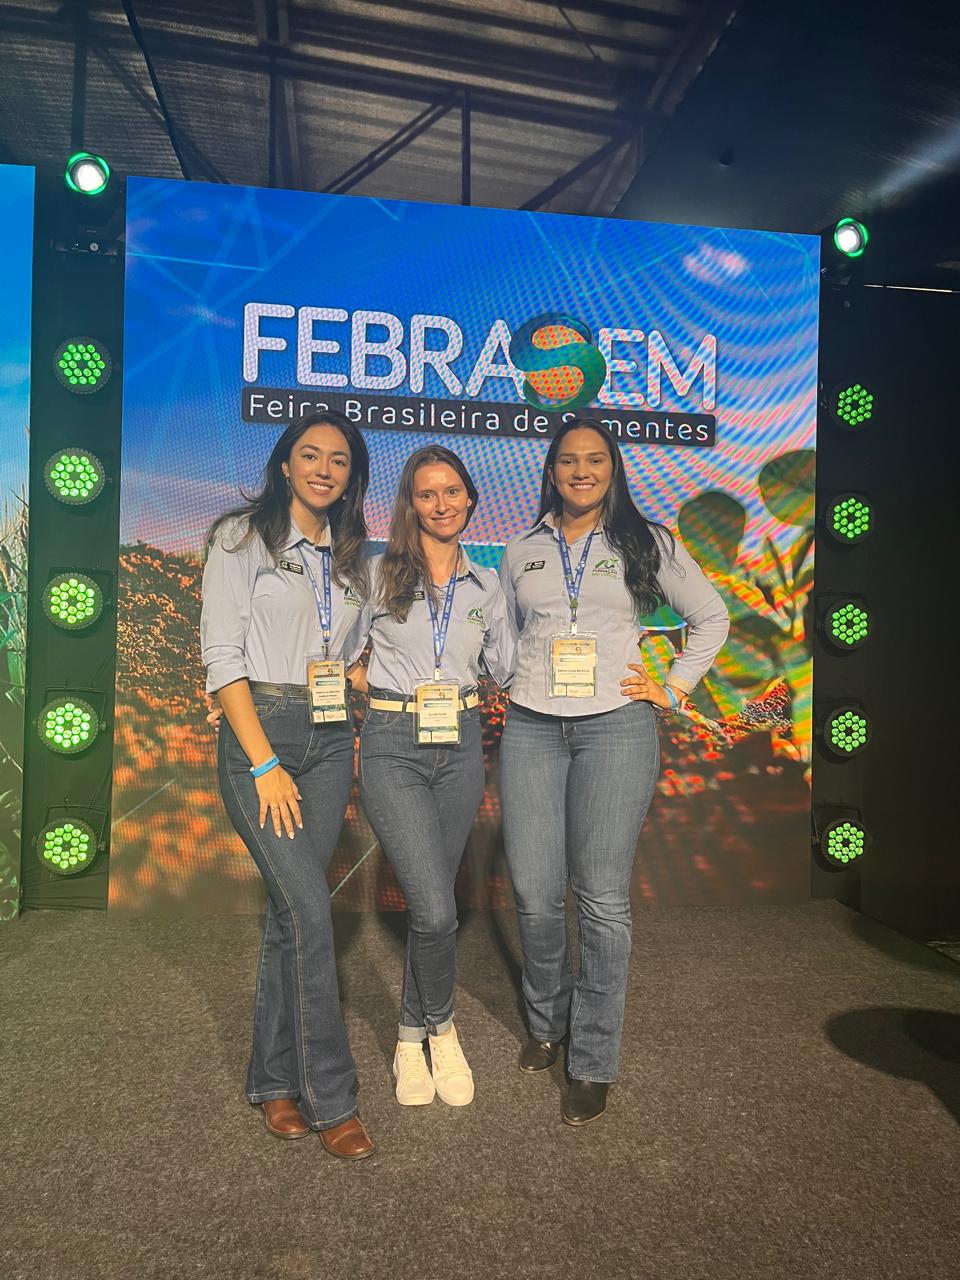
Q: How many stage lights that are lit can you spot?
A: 12